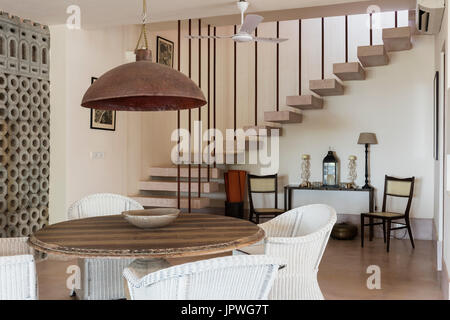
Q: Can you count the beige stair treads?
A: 12